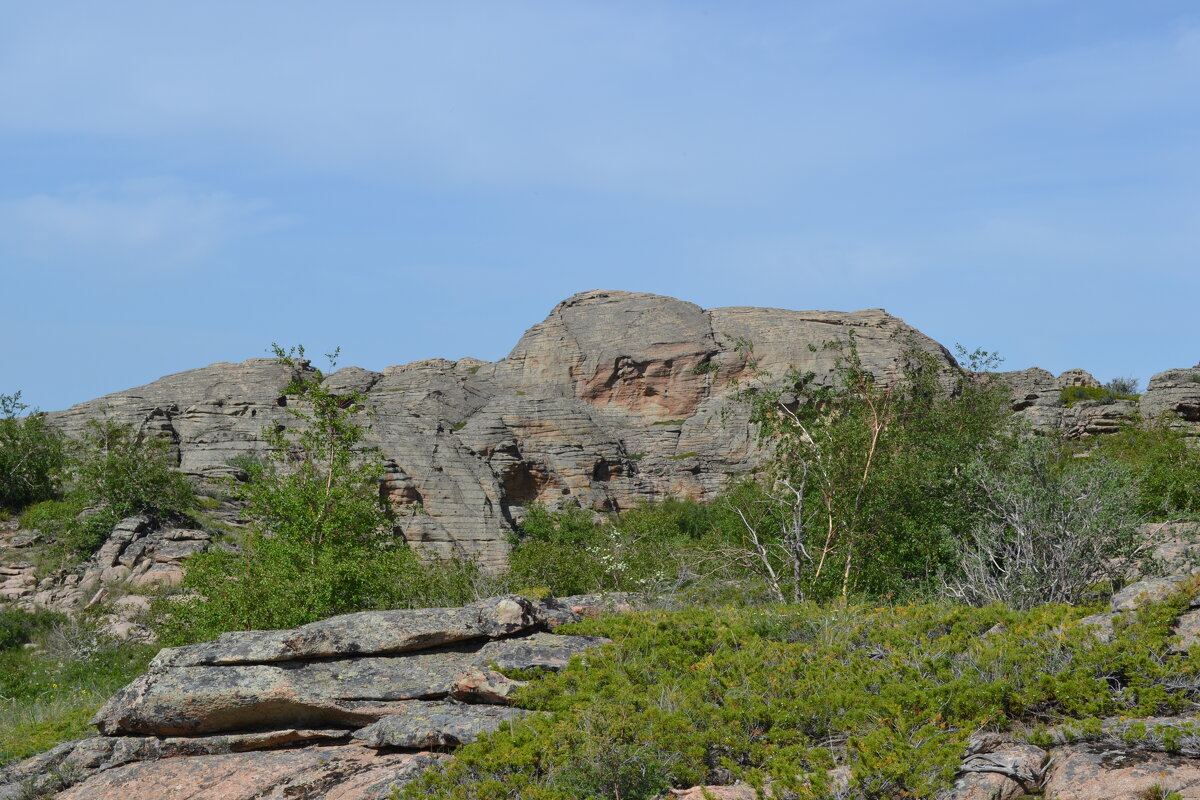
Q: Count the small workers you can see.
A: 0